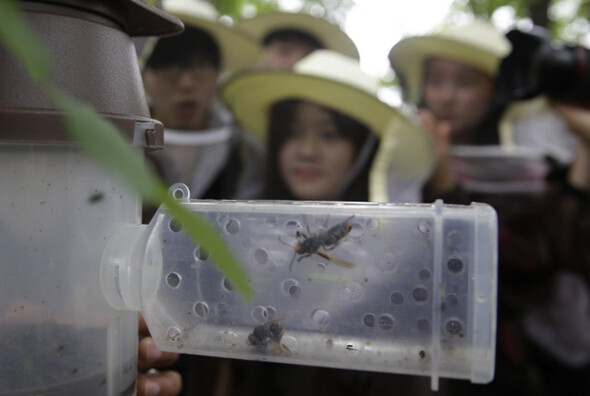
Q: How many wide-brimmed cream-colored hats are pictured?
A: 4